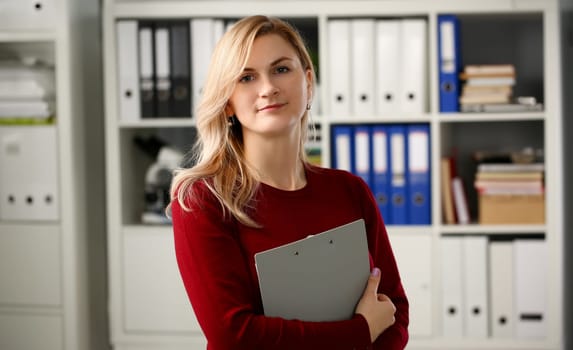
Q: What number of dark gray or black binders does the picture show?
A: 3